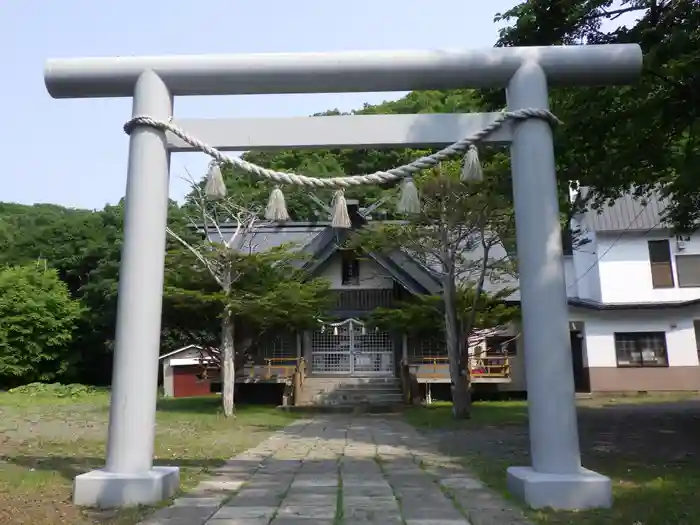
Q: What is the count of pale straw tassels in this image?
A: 5